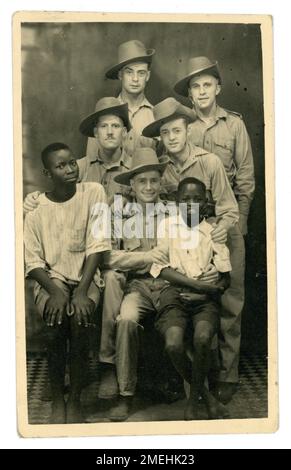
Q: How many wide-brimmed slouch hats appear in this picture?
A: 5